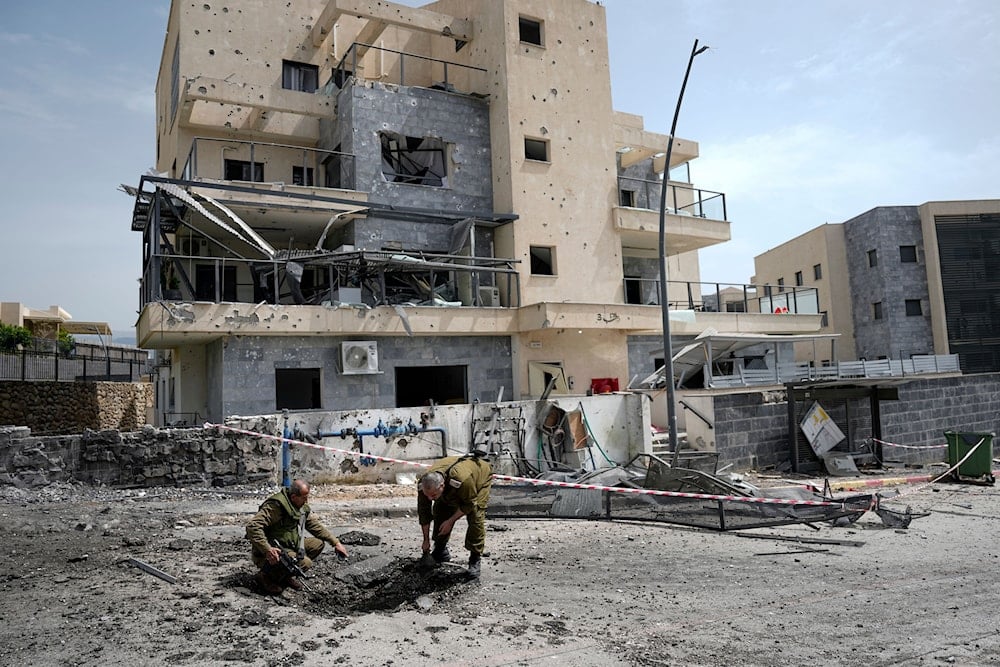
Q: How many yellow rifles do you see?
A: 0